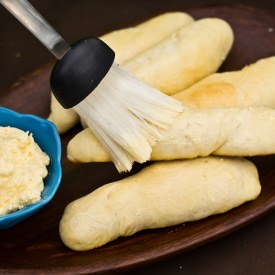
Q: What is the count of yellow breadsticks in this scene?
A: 5